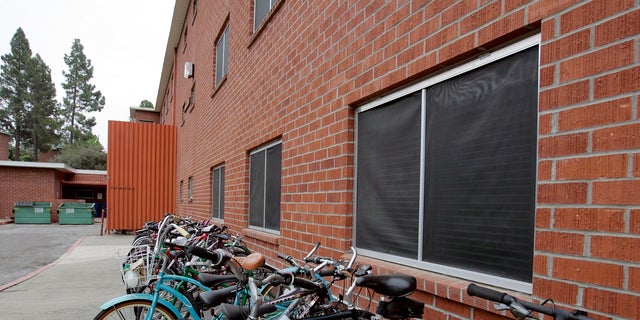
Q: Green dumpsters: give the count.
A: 2